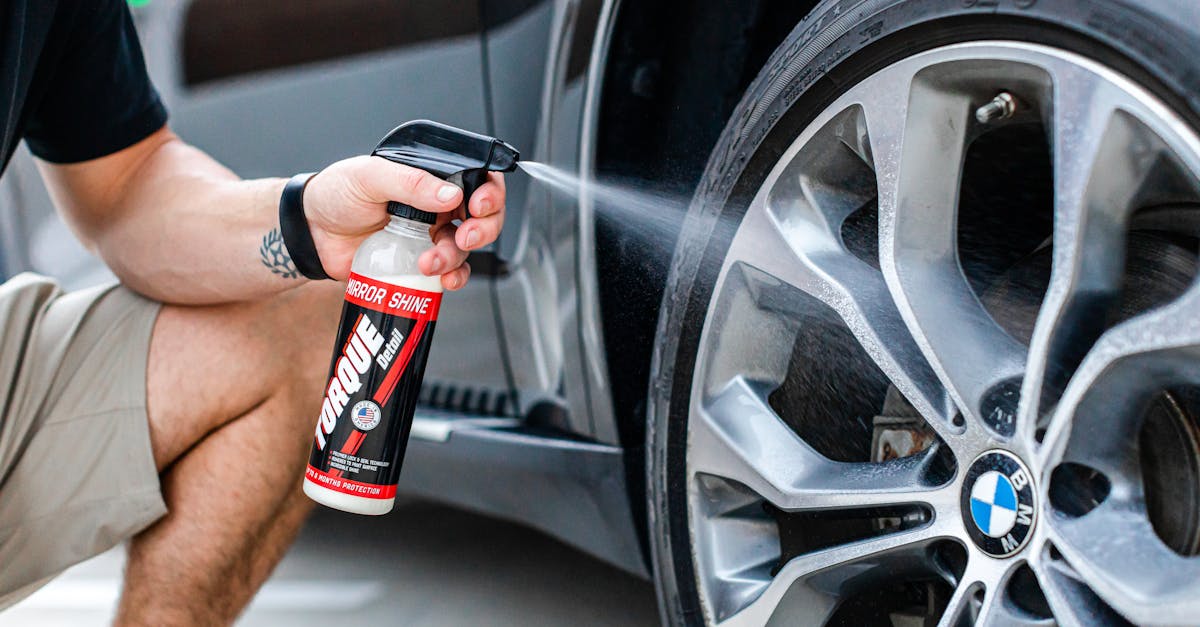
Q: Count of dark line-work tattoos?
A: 1